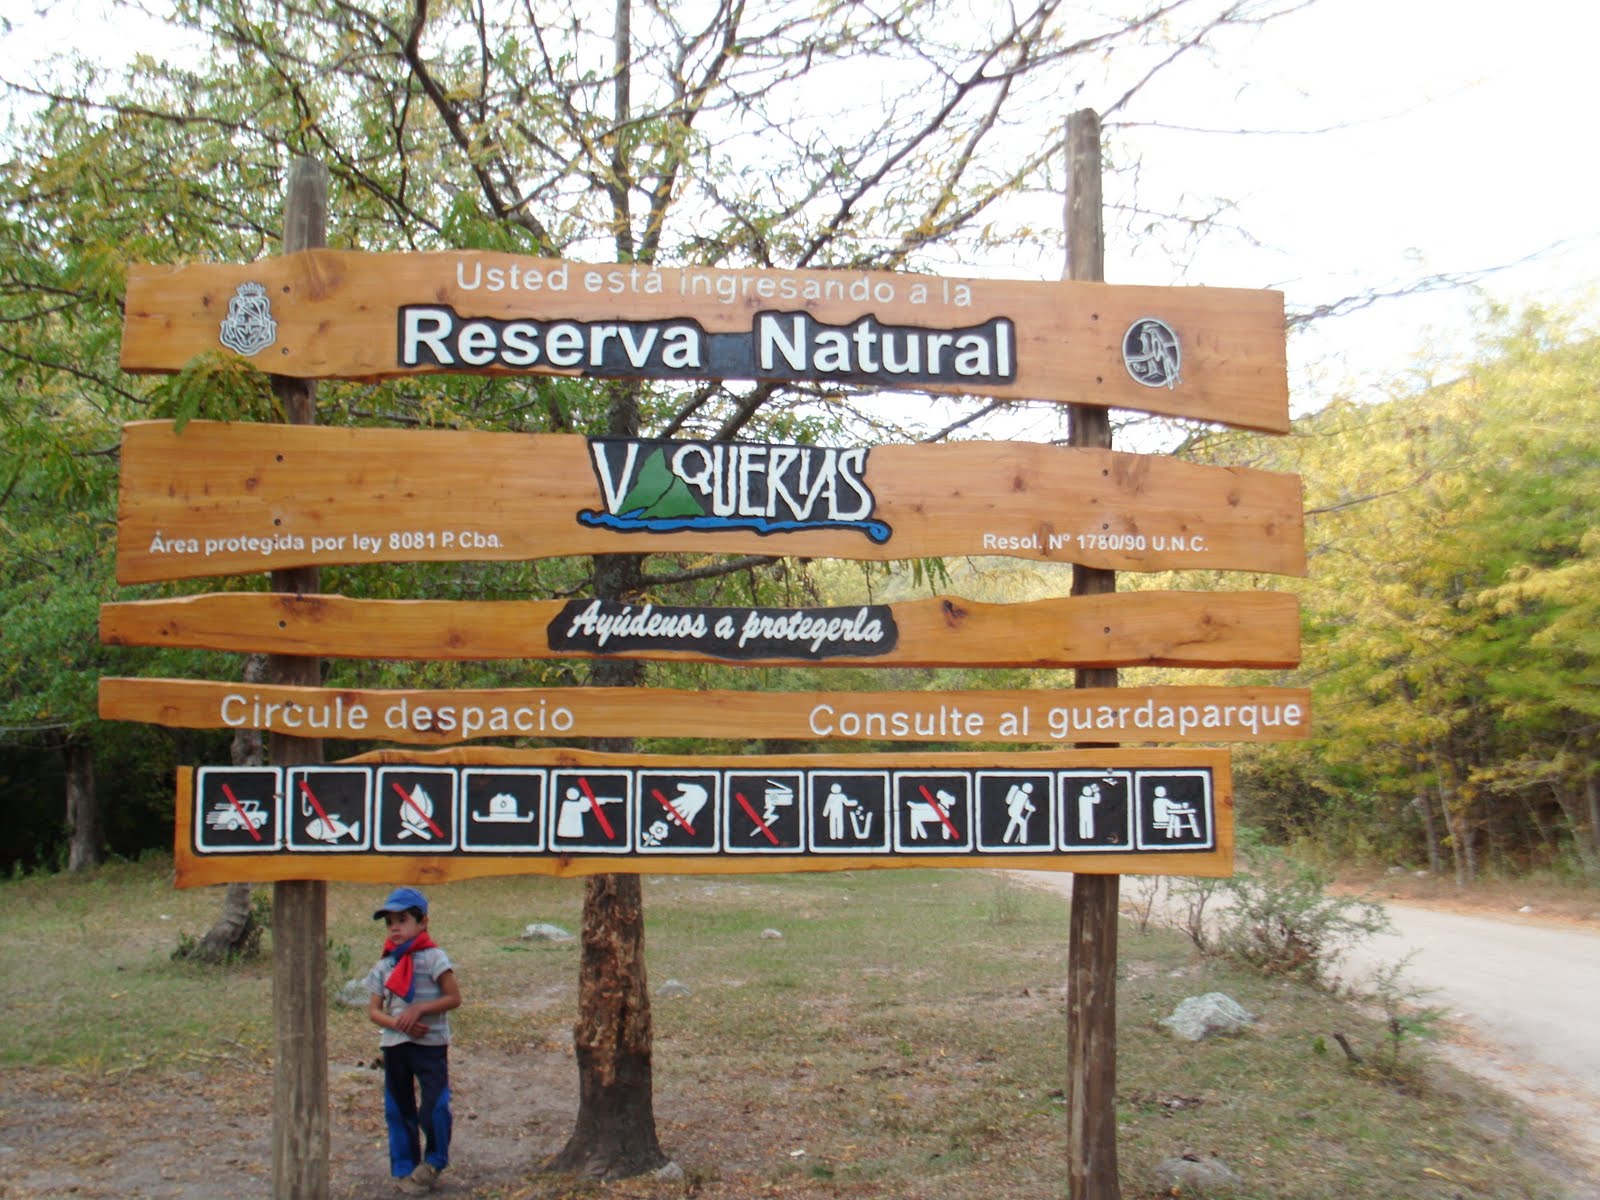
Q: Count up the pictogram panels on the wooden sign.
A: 12